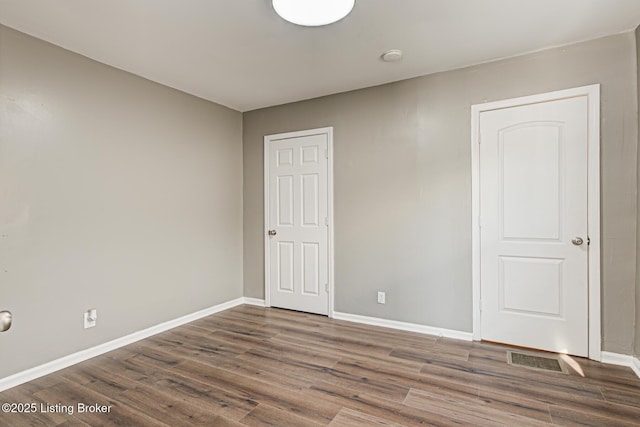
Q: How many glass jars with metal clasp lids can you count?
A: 0